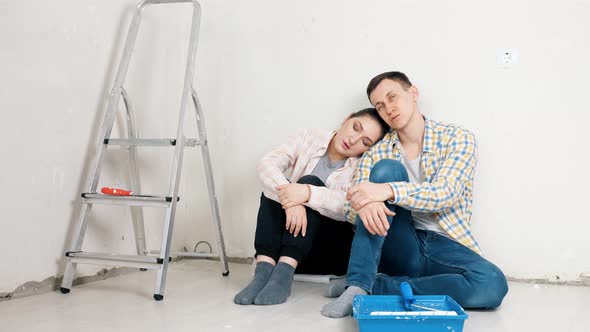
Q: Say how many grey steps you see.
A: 3